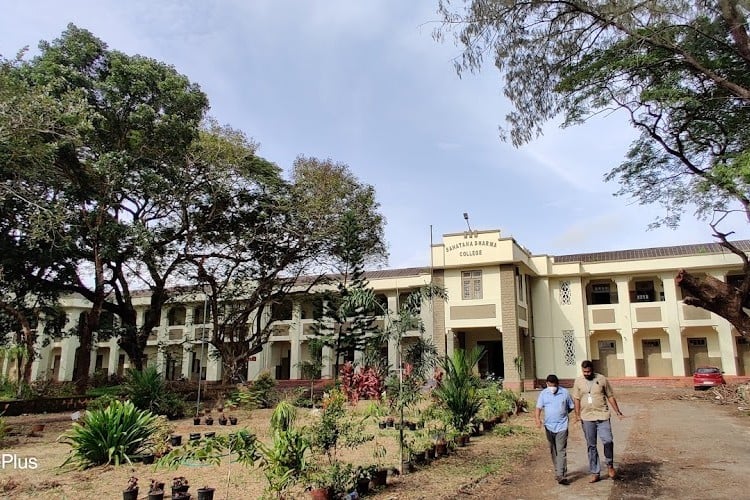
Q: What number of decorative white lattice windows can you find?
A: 2